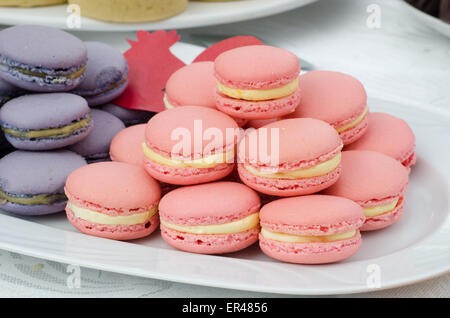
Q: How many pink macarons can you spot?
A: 11